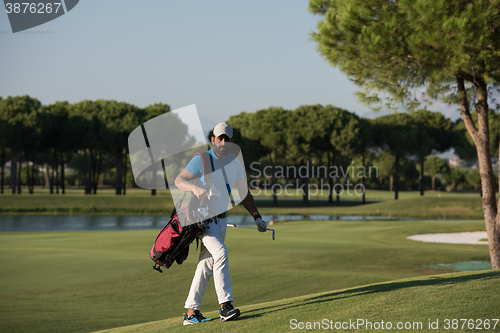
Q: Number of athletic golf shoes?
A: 2